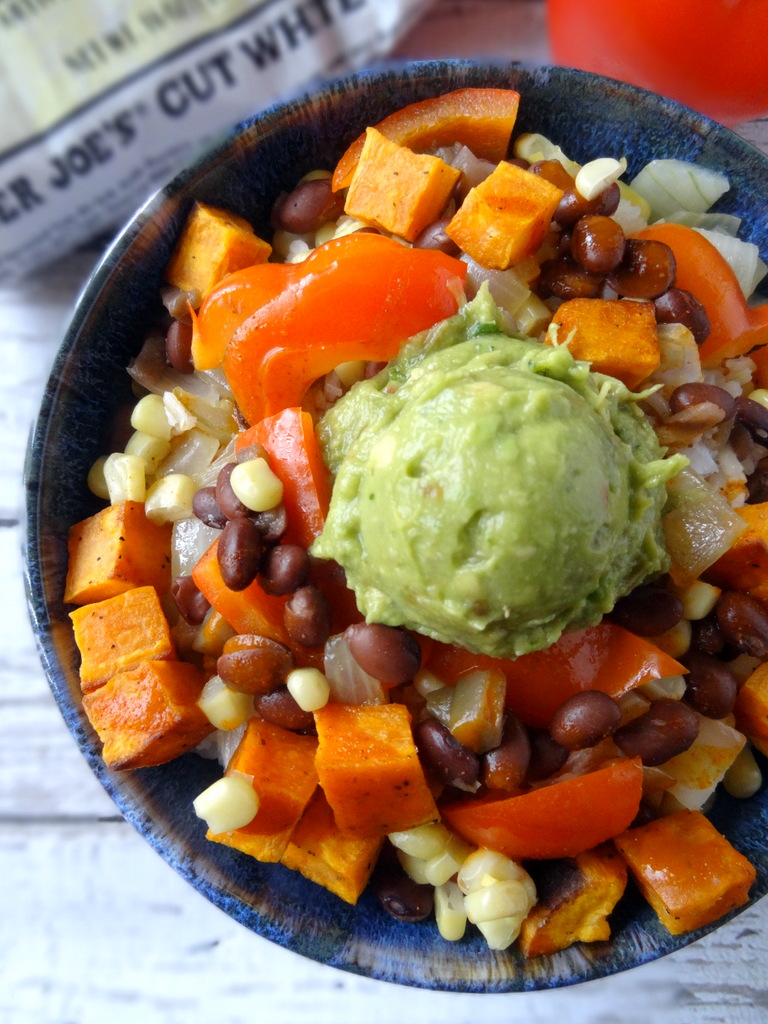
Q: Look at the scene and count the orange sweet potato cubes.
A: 14